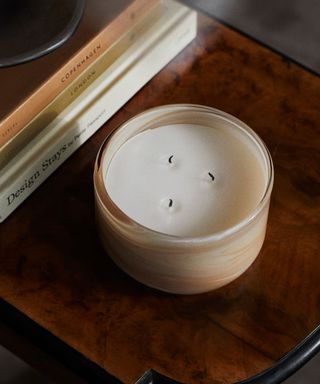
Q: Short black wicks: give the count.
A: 3